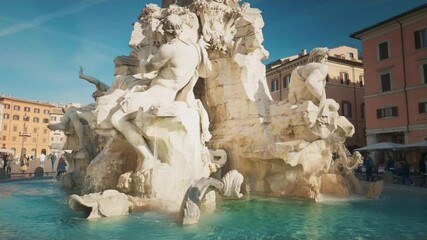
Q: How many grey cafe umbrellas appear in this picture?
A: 2